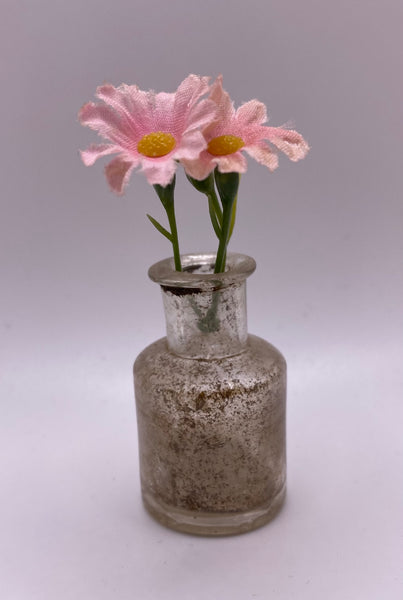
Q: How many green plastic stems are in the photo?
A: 3